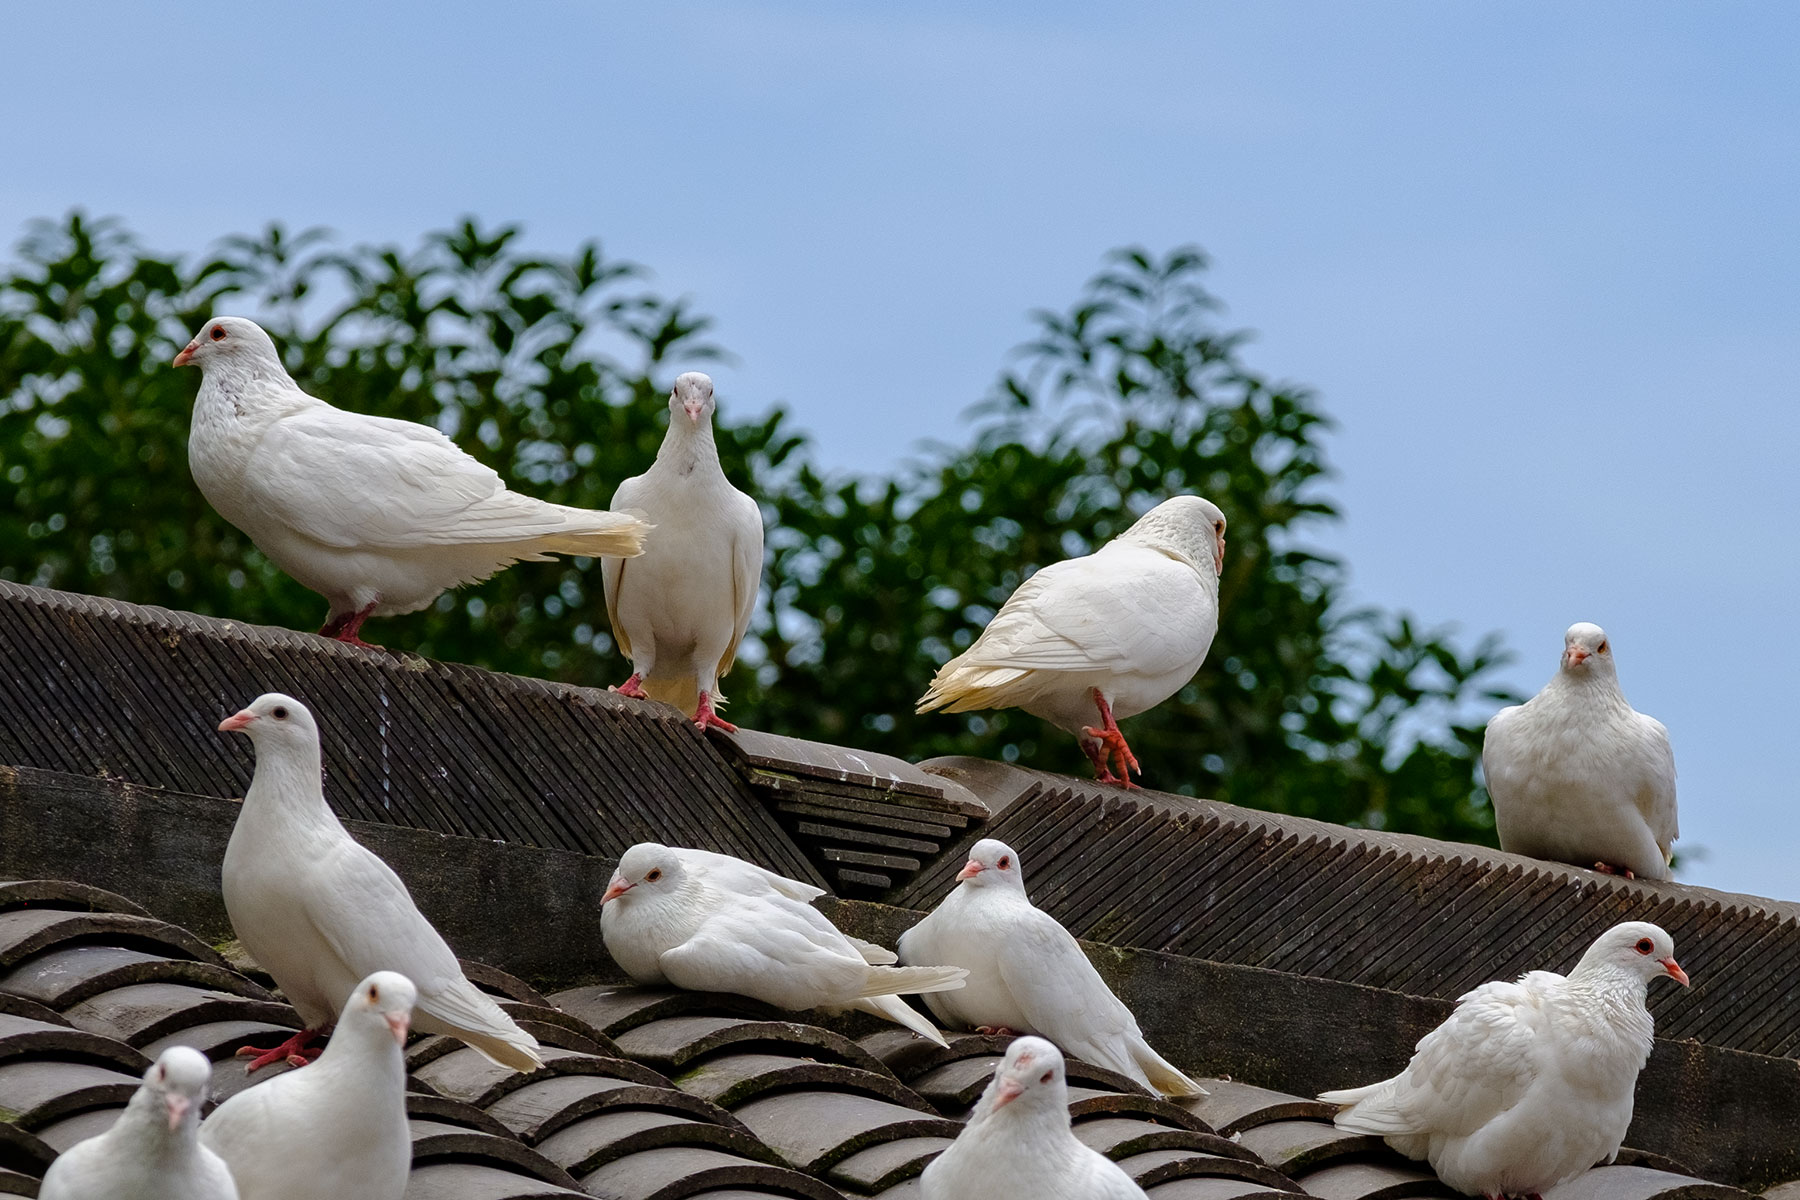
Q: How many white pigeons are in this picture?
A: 11